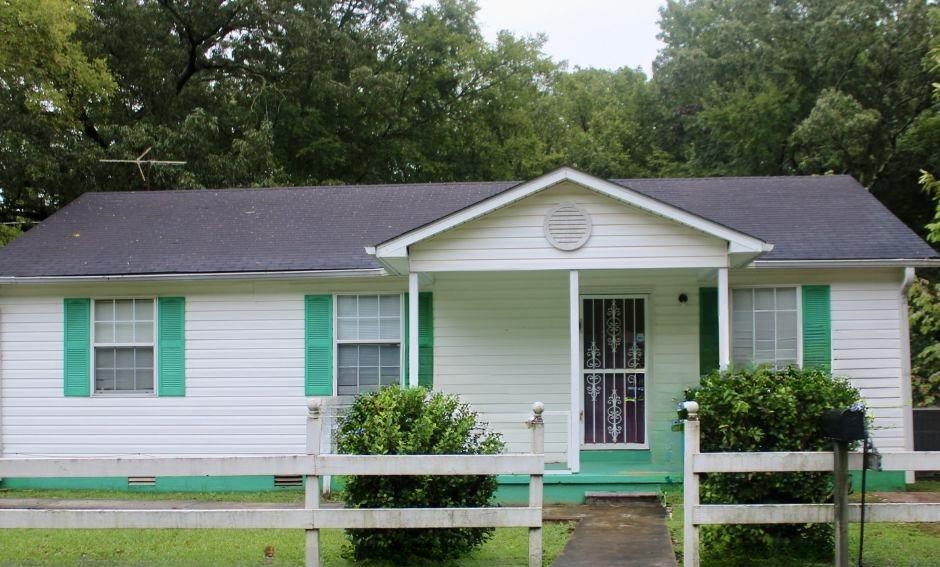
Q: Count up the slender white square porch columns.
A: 3